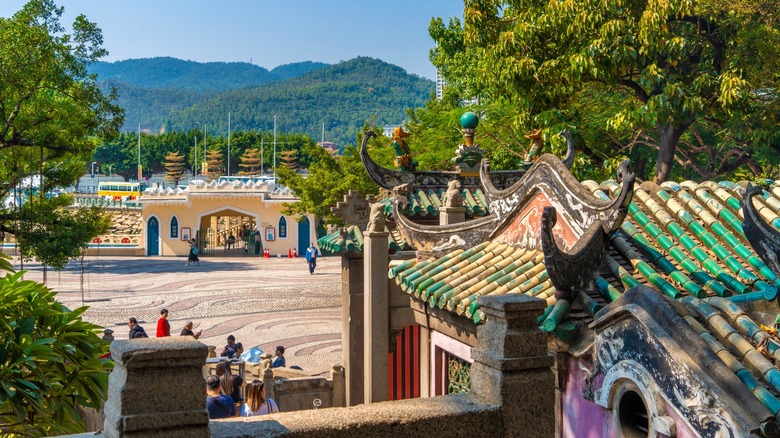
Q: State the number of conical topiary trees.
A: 4